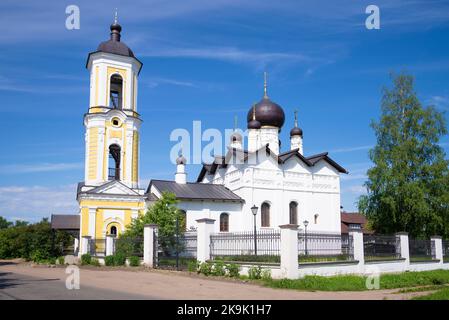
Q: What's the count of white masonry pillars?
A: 8